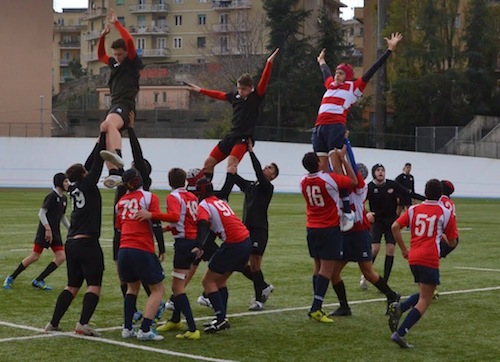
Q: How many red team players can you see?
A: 8